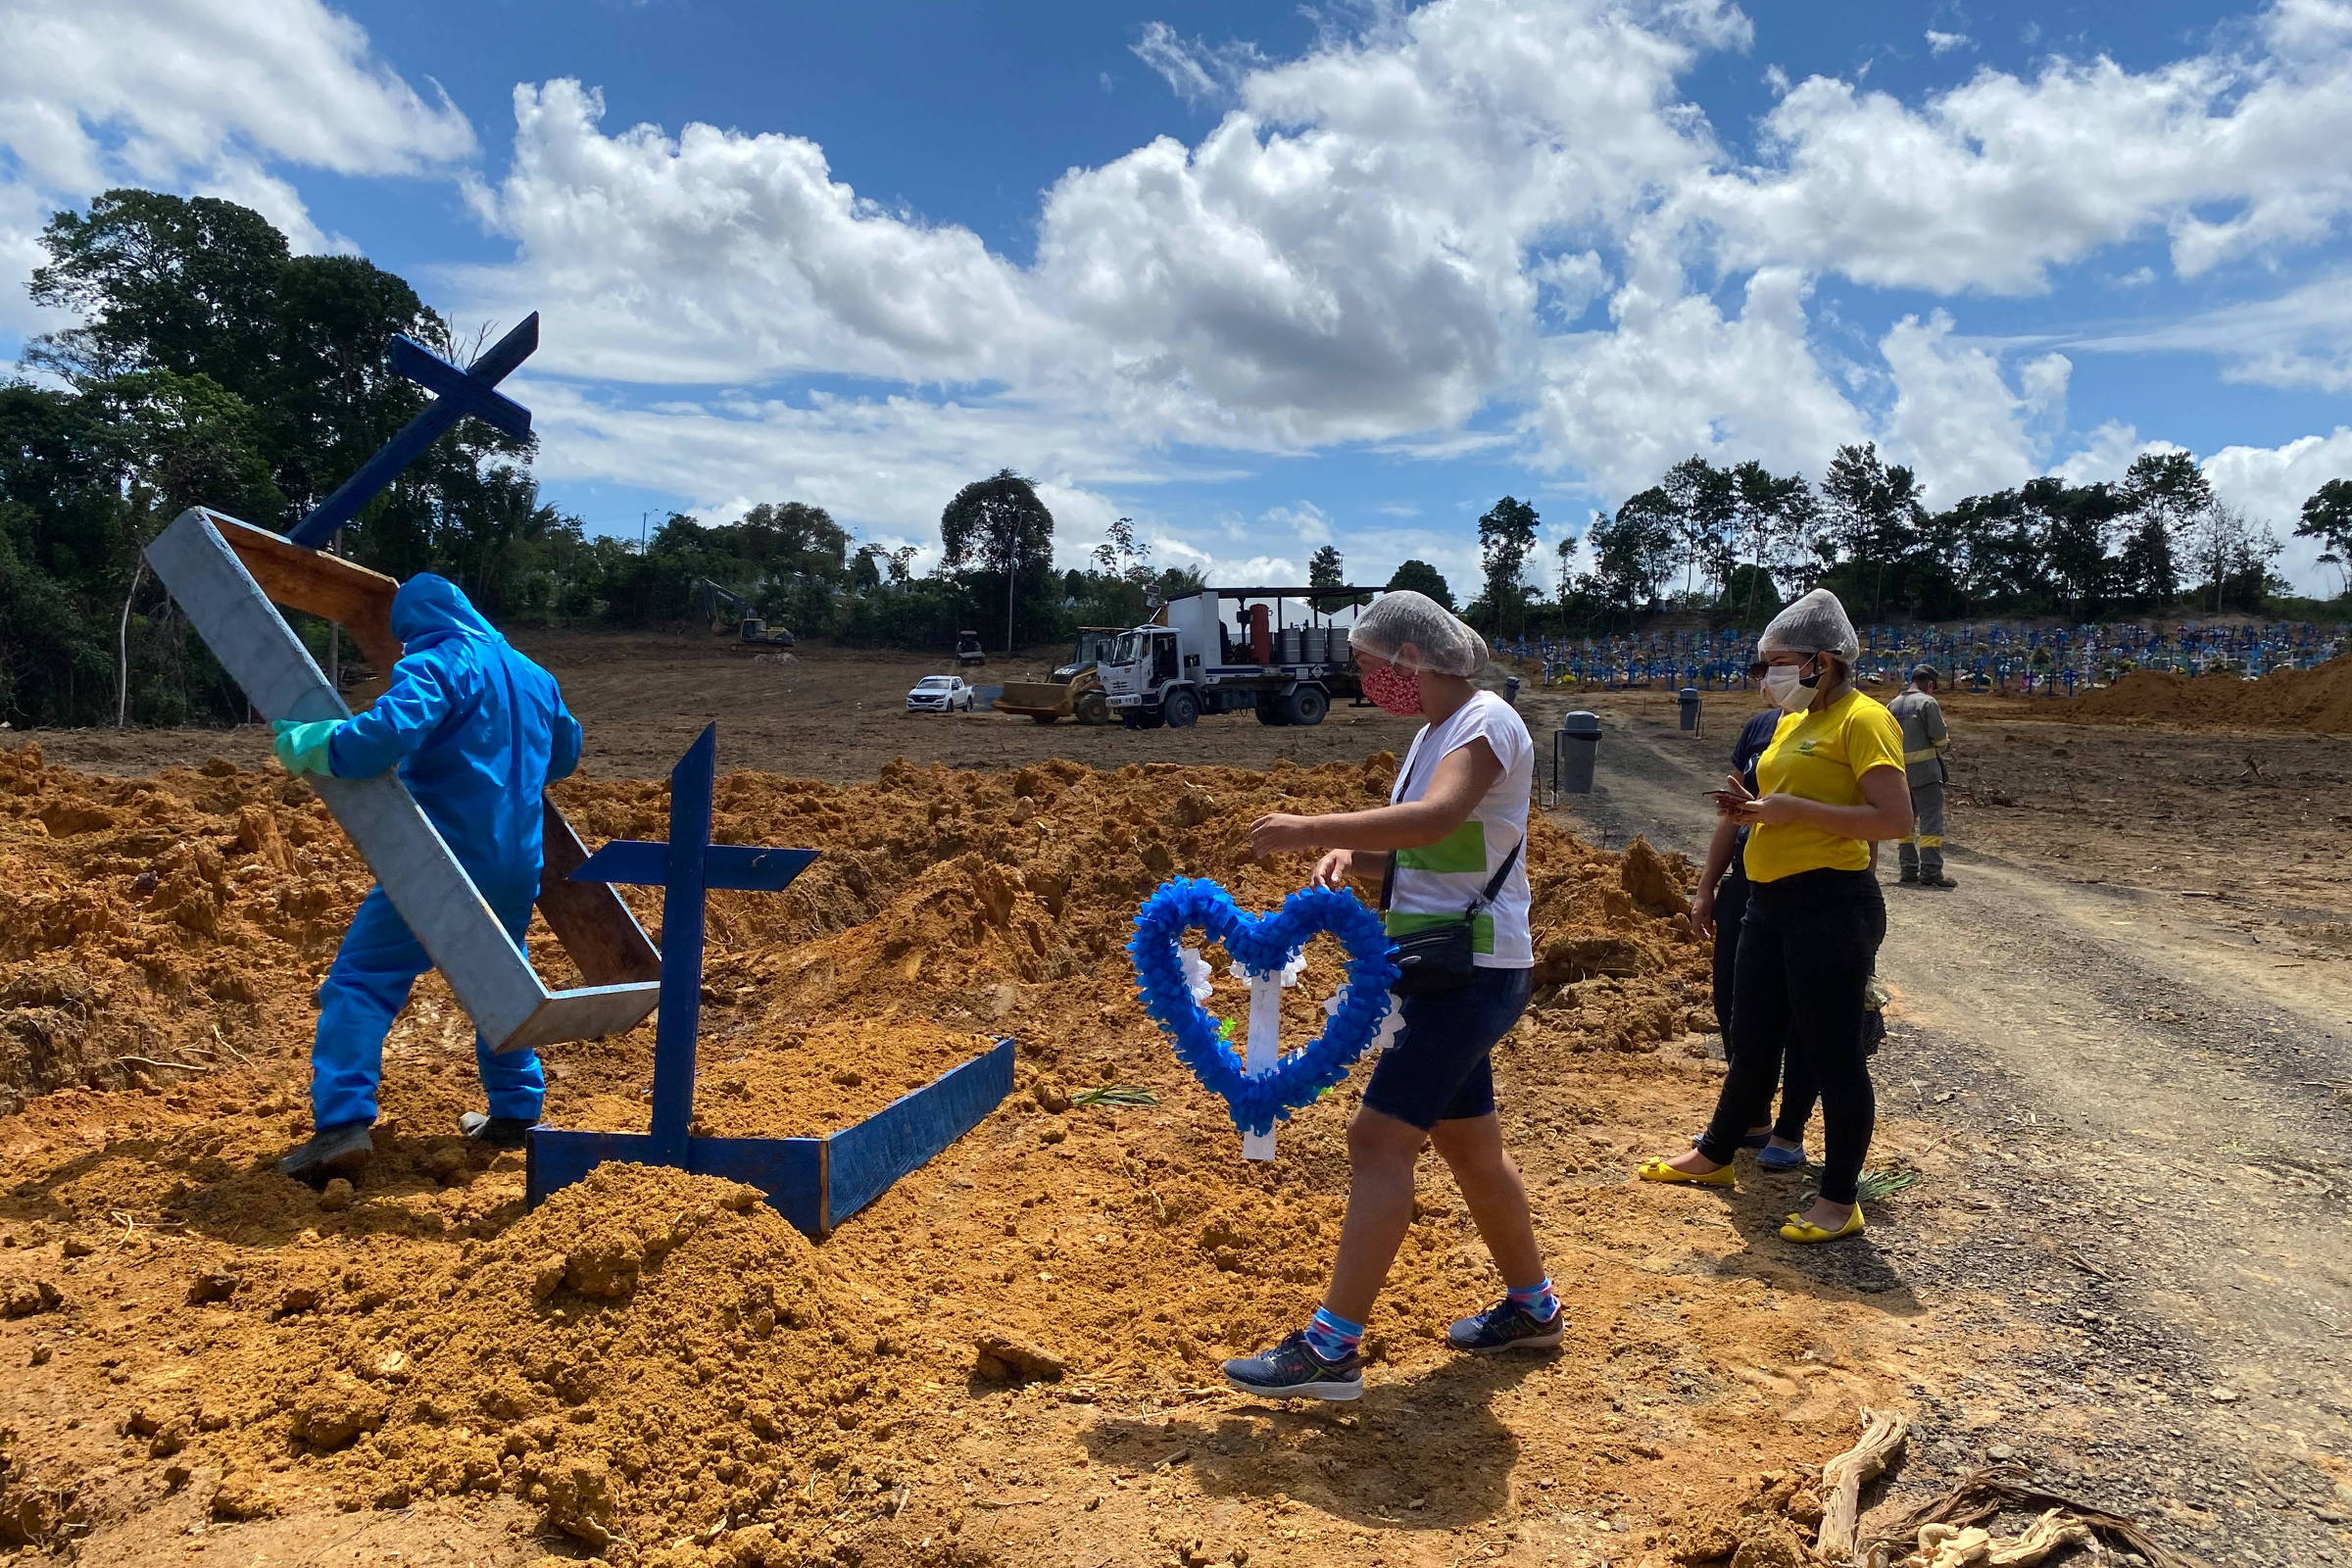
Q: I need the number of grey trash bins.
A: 3